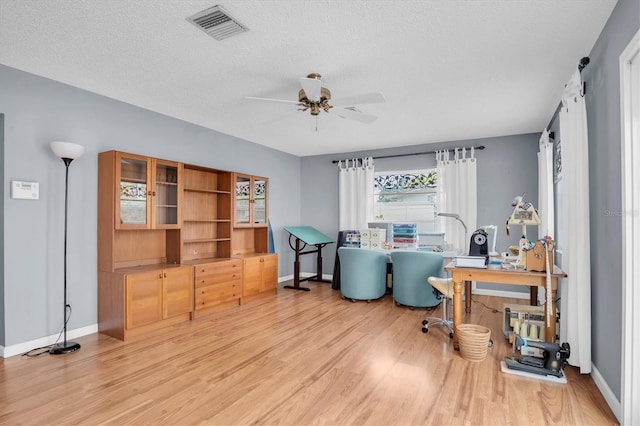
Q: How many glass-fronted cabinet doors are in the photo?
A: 4